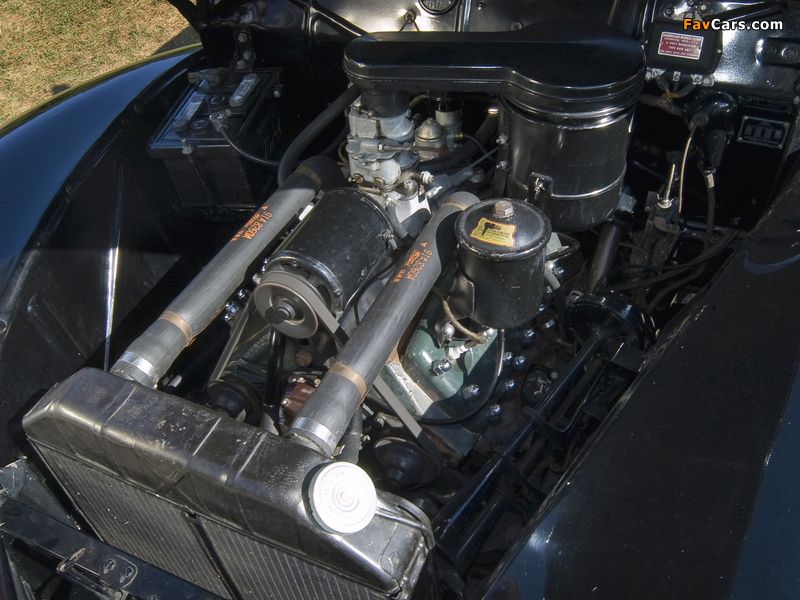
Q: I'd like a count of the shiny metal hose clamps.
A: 2